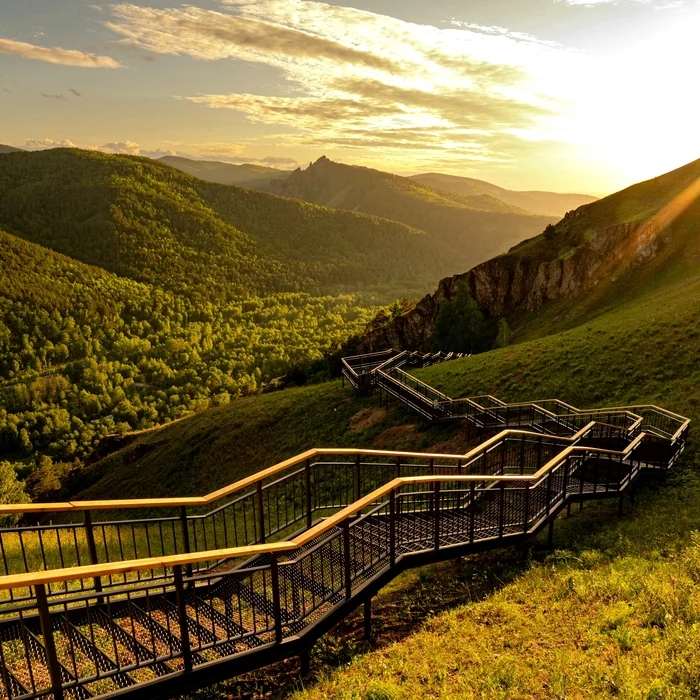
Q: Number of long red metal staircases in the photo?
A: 0